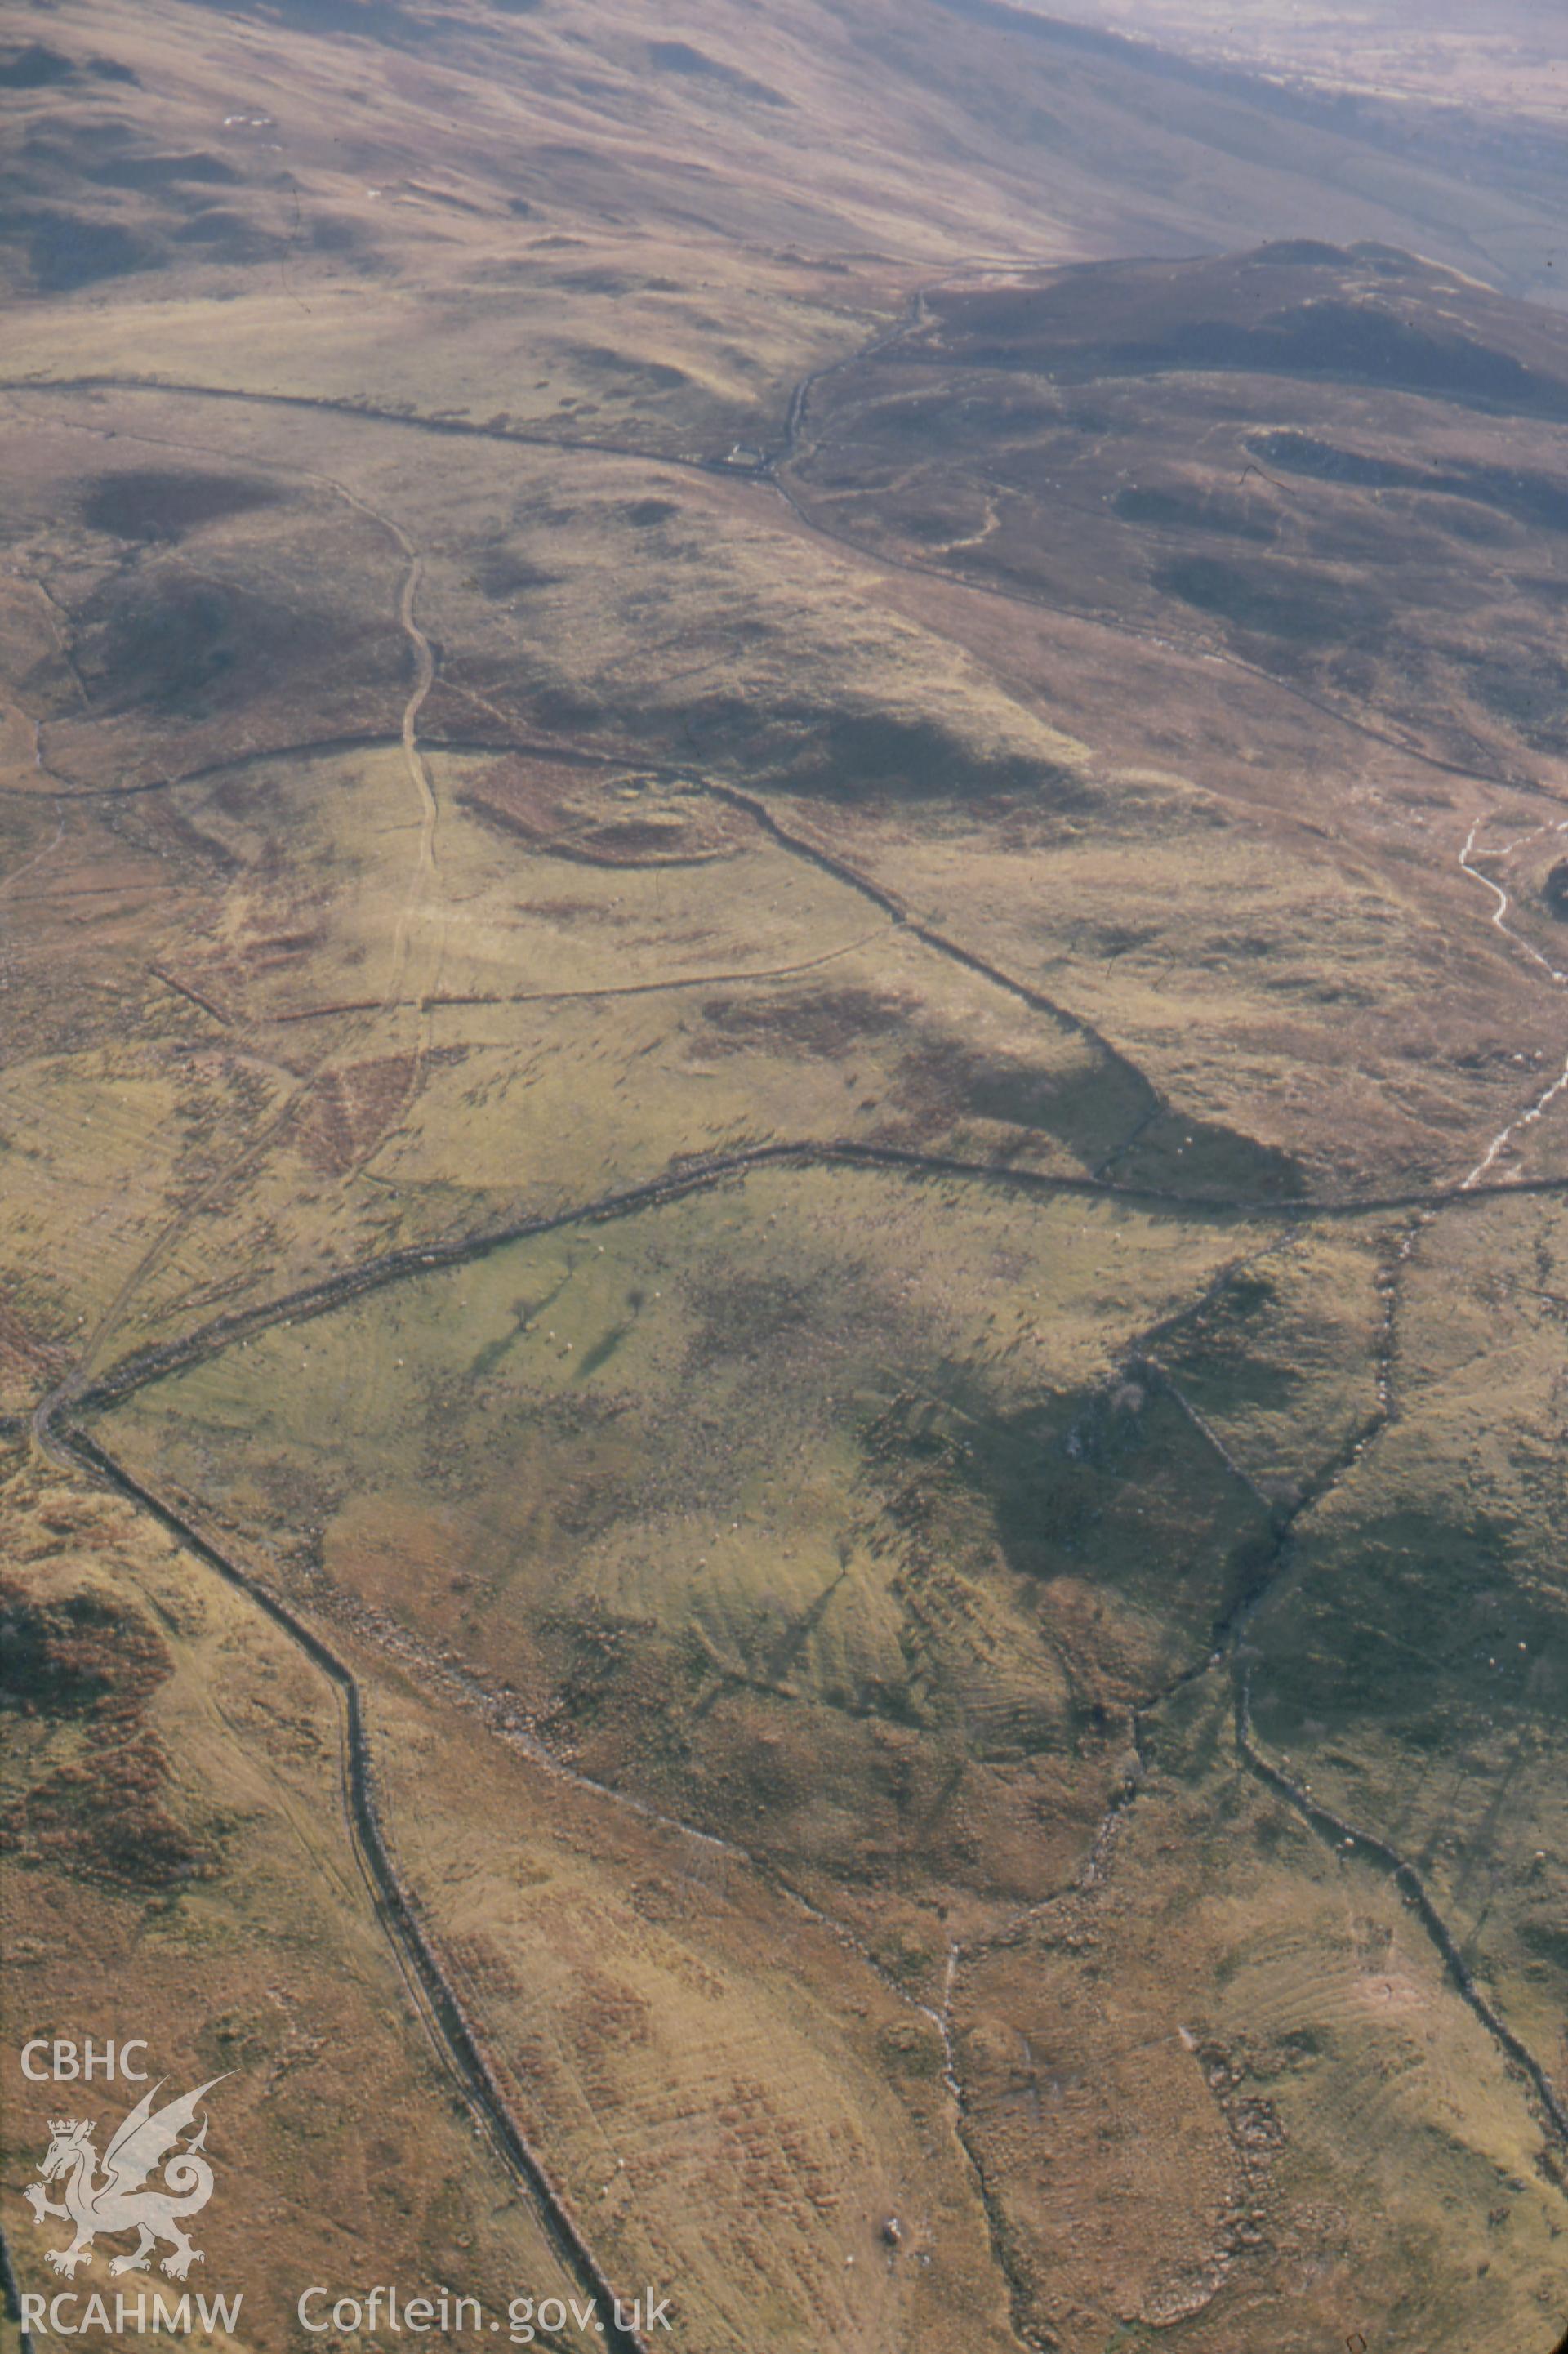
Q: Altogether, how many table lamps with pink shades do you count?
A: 0